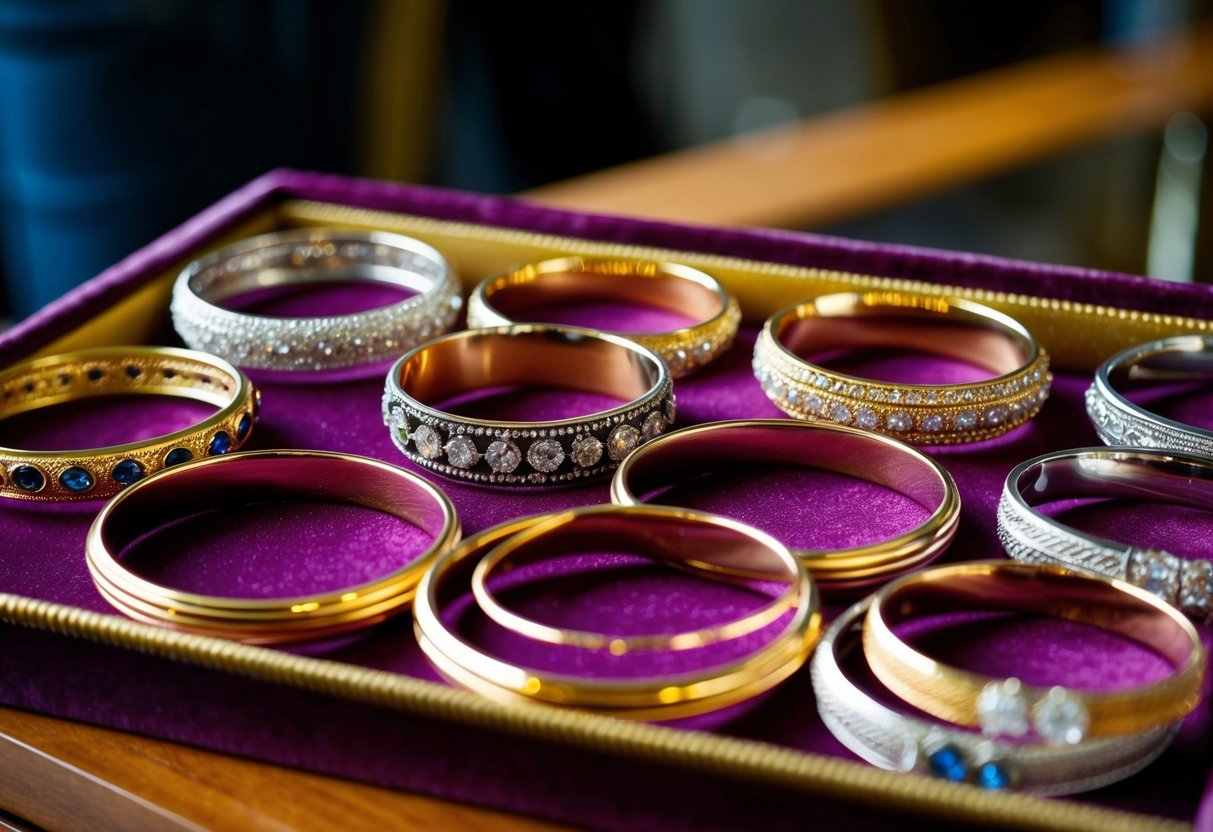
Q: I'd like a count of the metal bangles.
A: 13